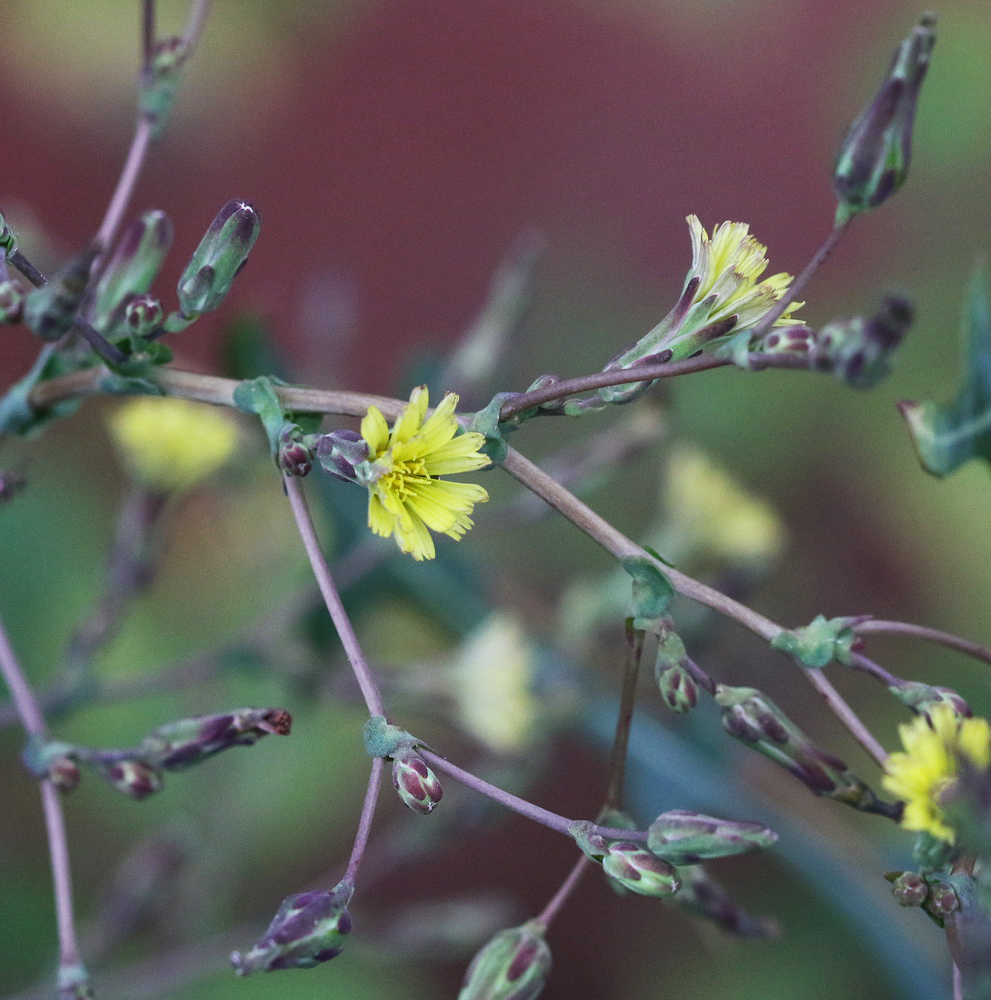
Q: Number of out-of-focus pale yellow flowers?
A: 3